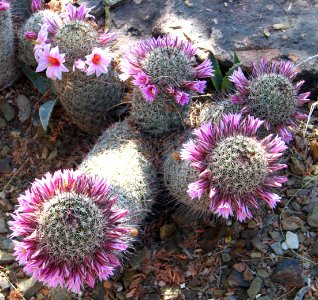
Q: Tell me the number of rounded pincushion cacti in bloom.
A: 5